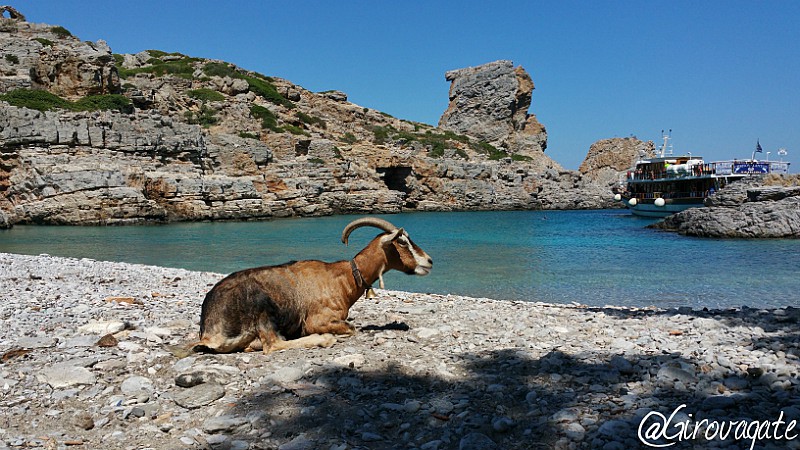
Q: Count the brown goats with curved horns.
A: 1